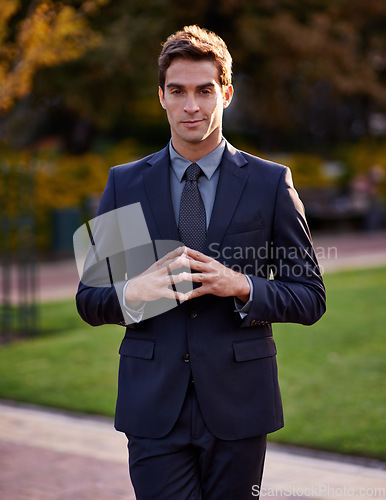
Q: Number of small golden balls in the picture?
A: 0